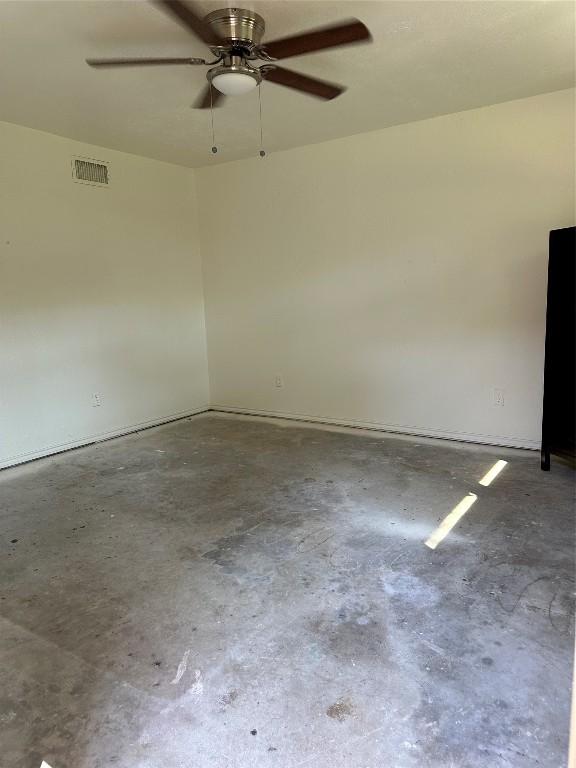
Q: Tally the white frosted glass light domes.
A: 1